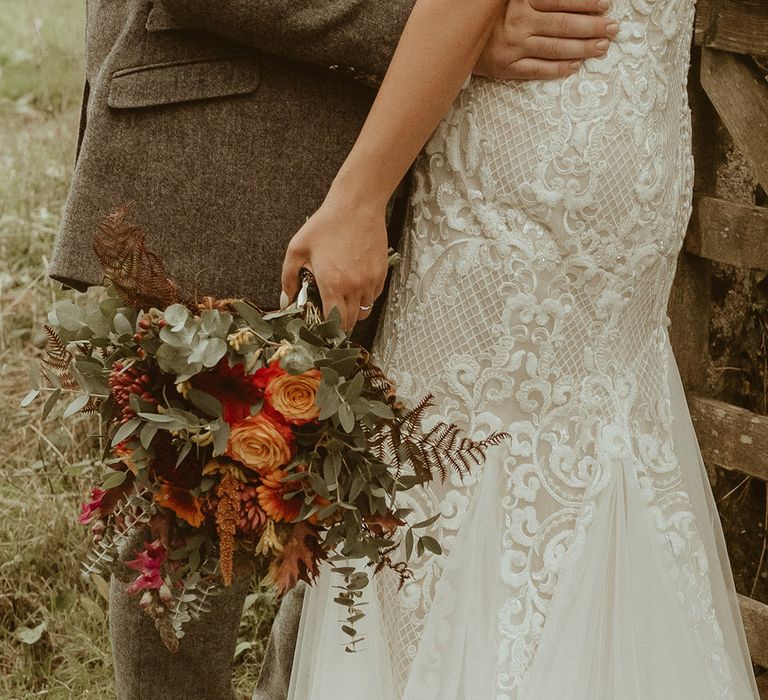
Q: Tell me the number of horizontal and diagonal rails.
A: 5